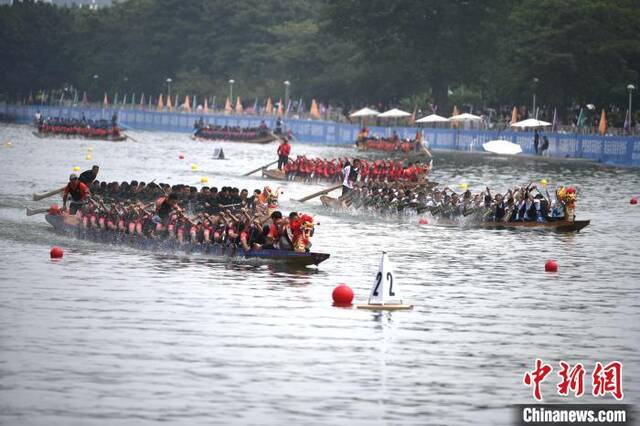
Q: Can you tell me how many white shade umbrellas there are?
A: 6